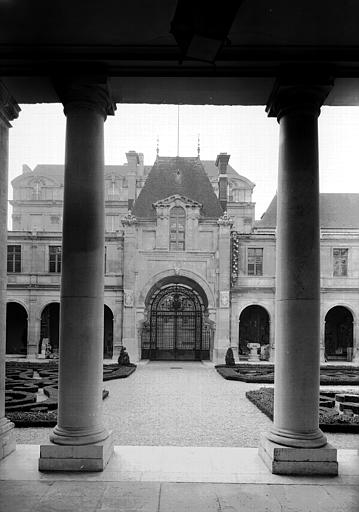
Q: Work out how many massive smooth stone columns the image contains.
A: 2